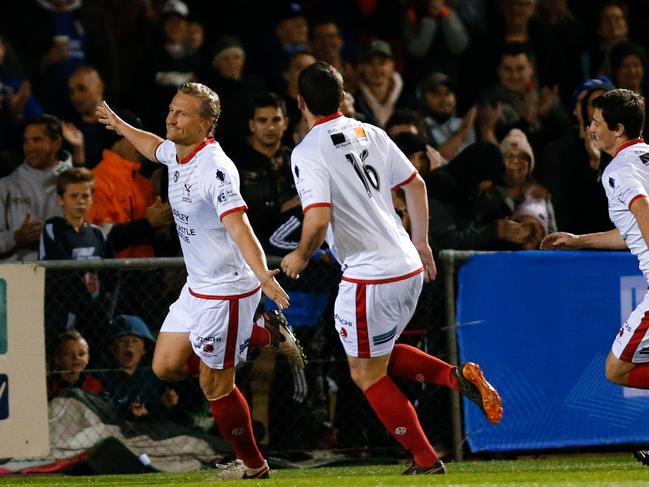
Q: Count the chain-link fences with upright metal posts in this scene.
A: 1